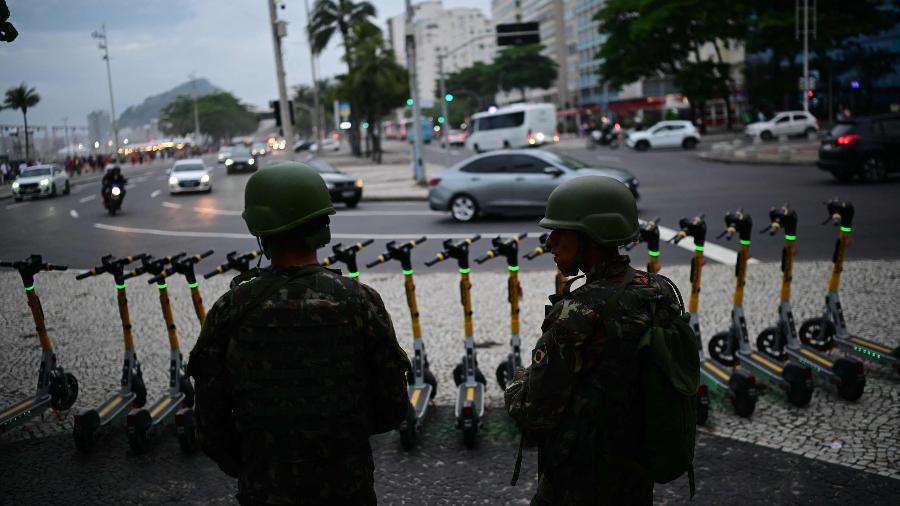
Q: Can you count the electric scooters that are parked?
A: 15